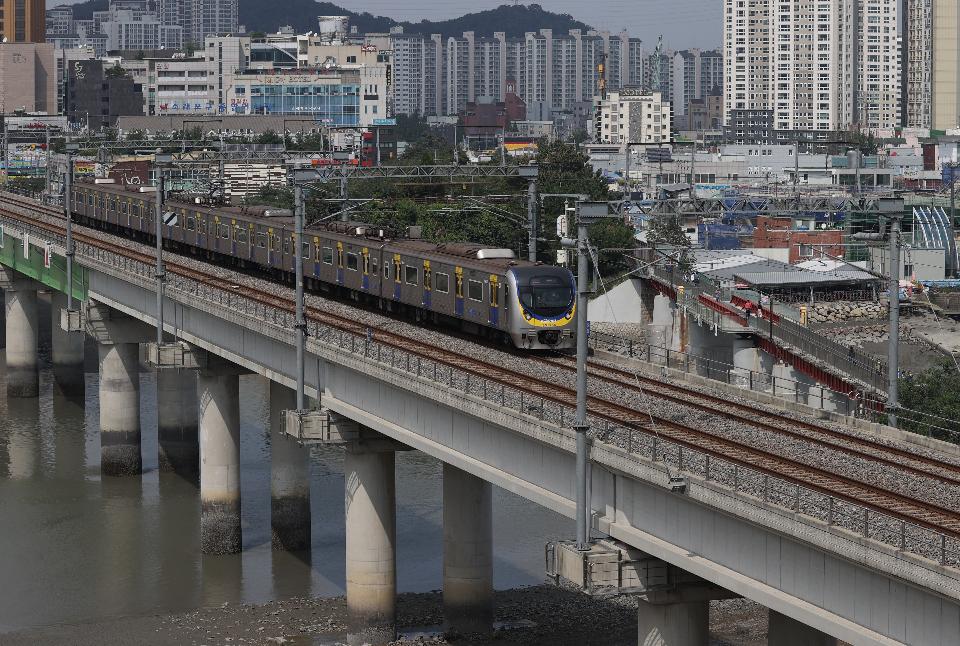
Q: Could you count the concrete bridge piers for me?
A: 10